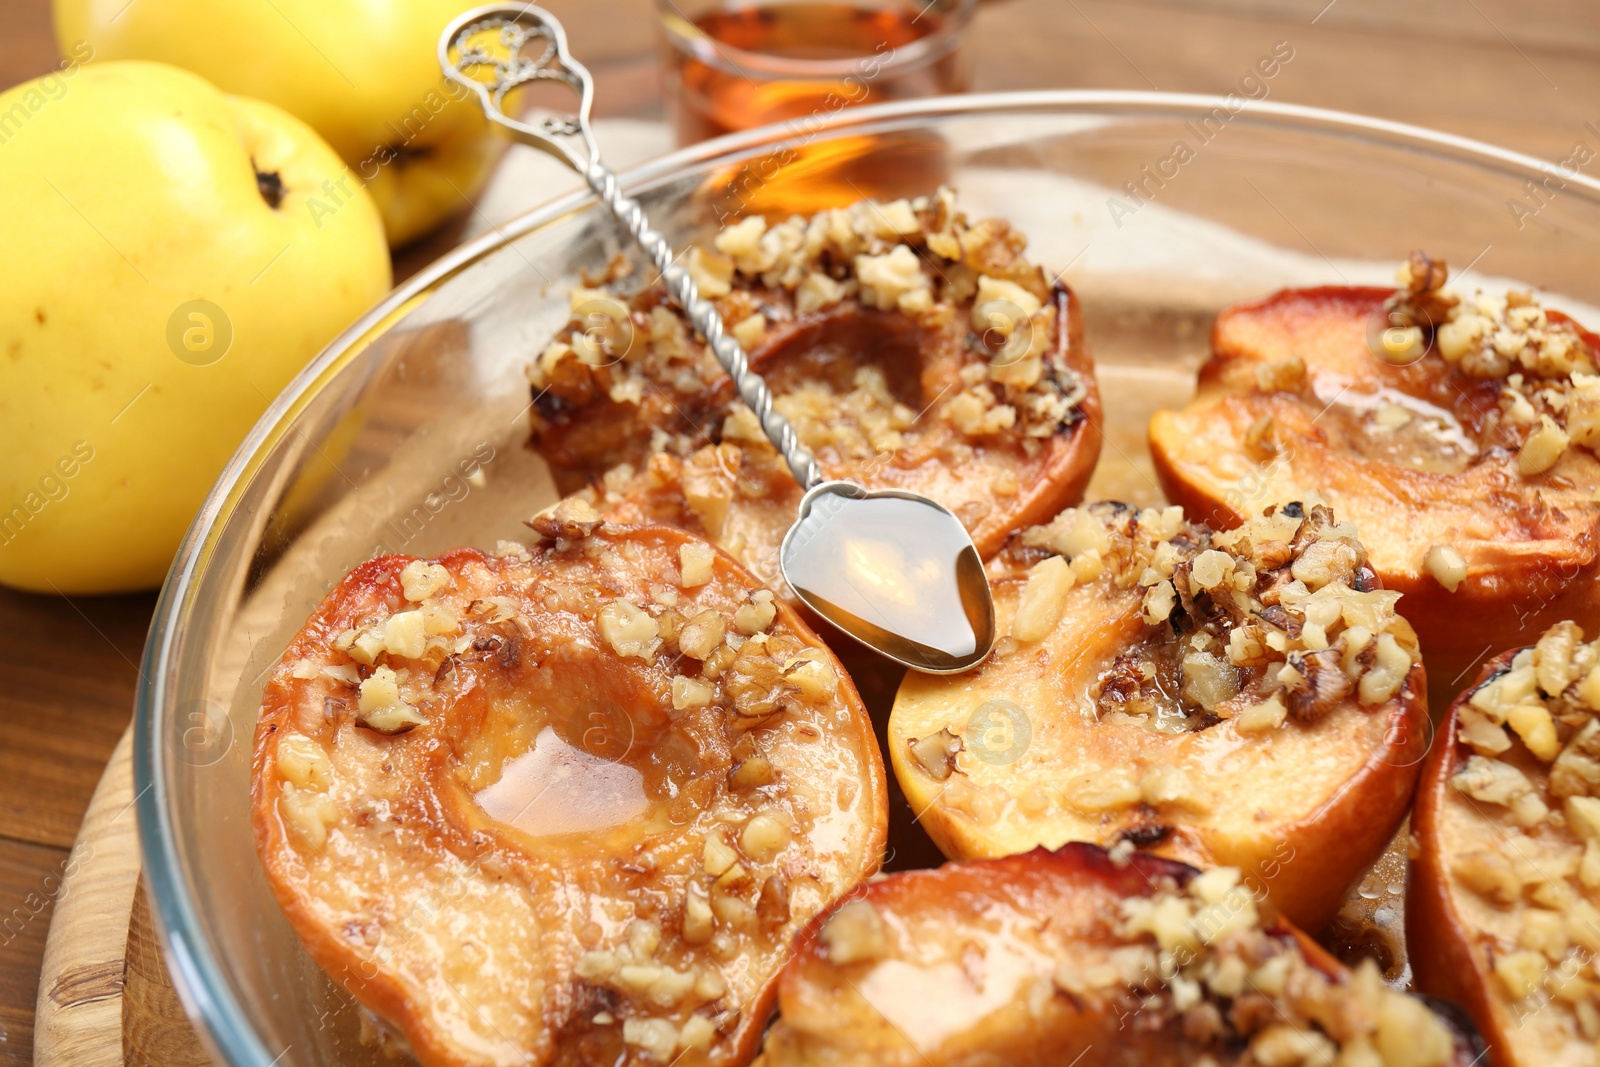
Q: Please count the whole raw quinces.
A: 2